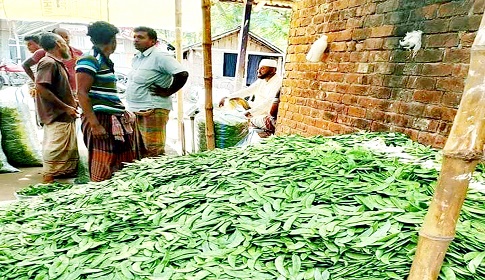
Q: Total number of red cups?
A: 0